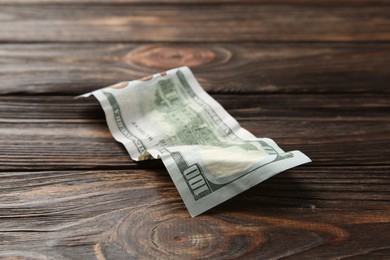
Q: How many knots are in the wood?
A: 2